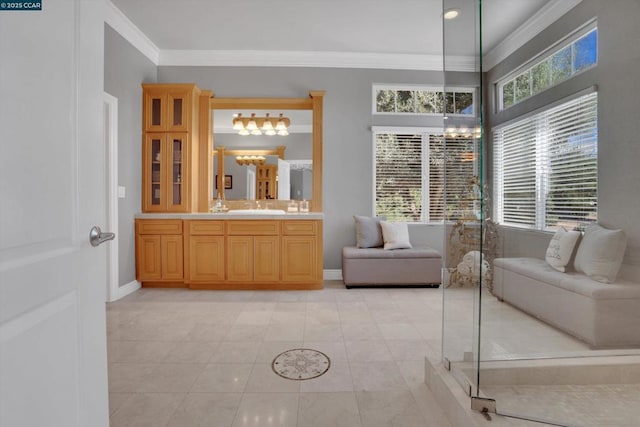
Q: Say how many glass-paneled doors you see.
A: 4